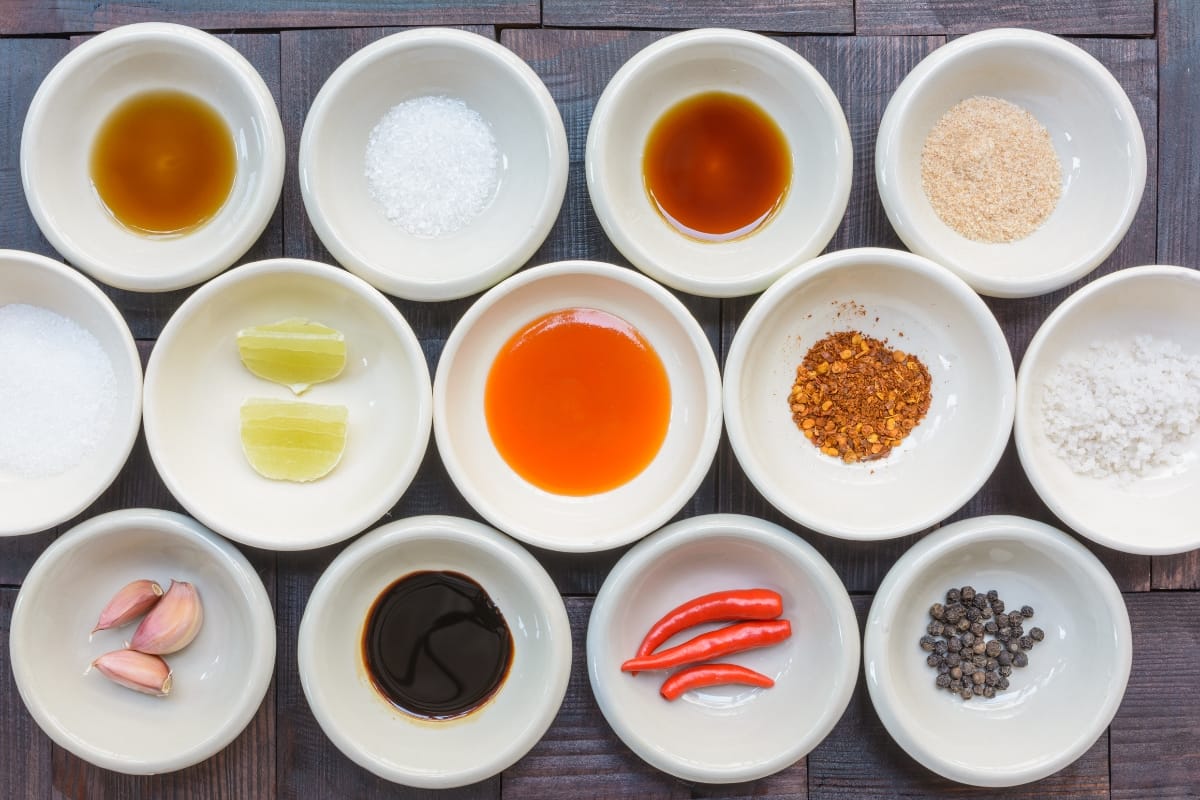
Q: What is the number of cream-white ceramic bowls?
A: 13